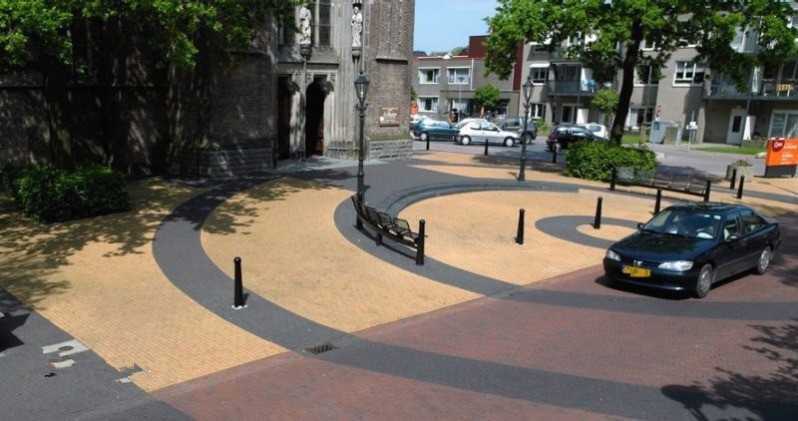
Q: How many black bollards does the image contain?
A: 12